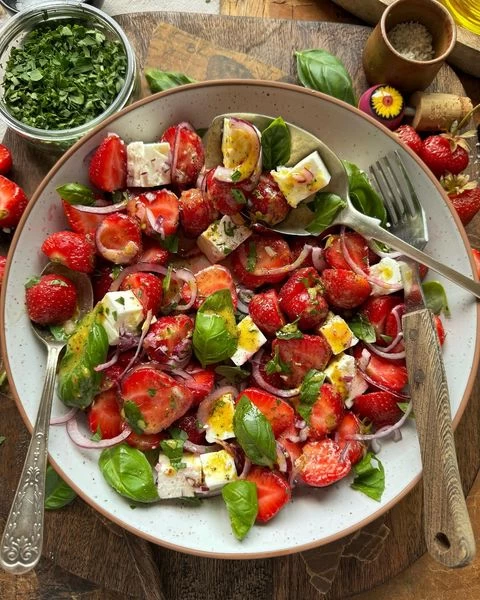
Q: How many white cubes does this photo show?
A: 12